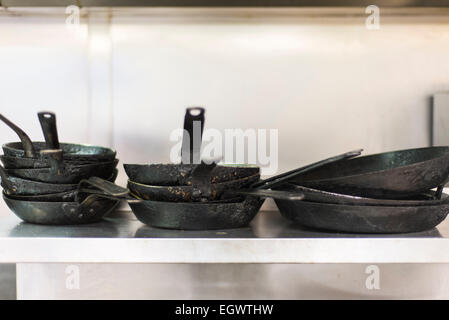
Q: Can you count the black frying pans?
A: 12